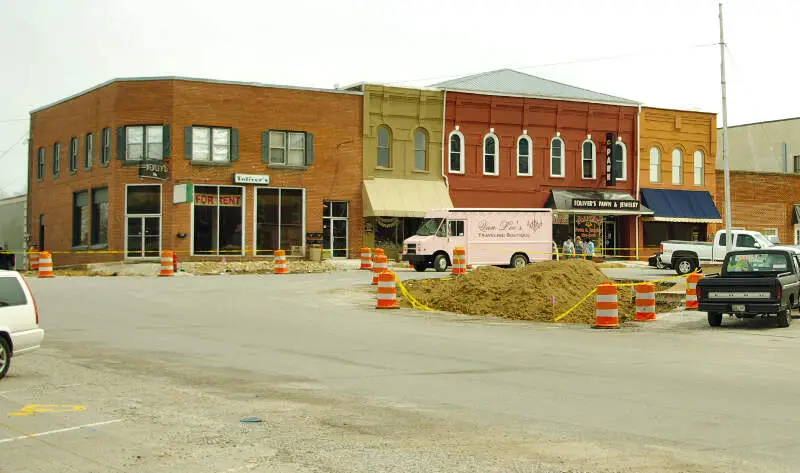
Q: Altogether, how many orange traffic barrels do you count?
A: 12